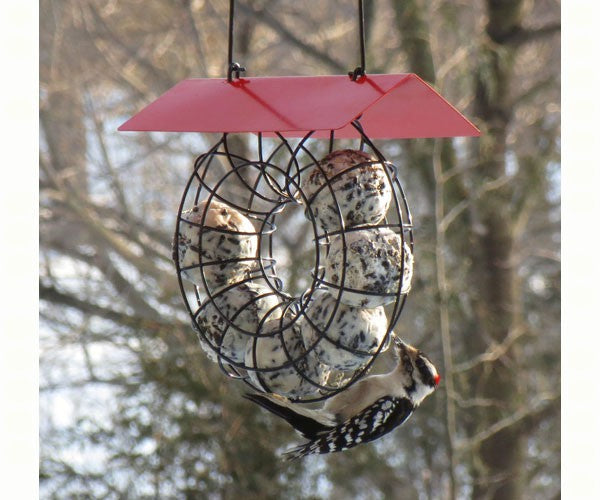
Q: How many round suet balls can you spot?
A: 6